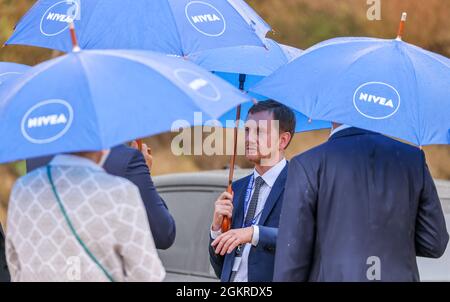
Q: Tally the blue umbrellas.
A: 5